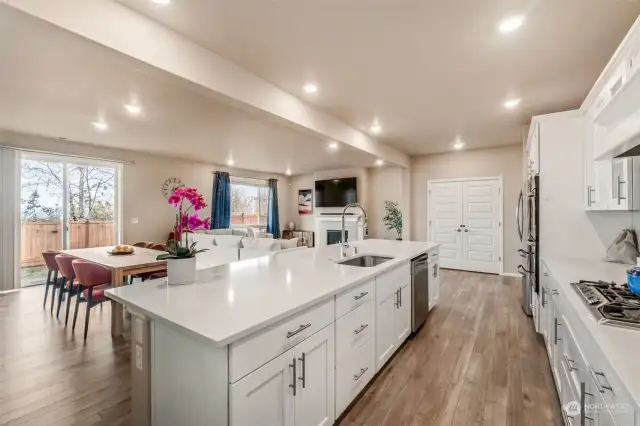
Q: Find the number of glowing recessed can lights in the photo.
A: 12